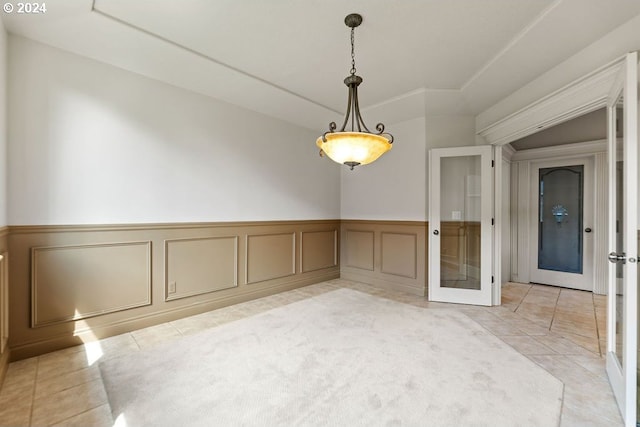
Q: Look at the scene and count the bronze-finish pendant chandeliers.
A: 1